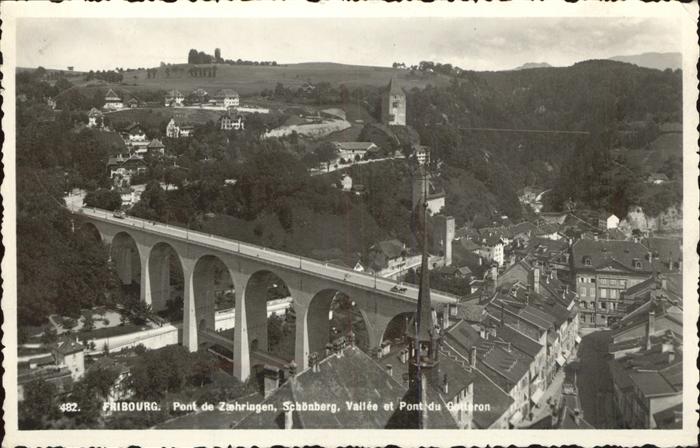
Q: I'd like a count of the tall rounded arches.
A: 7